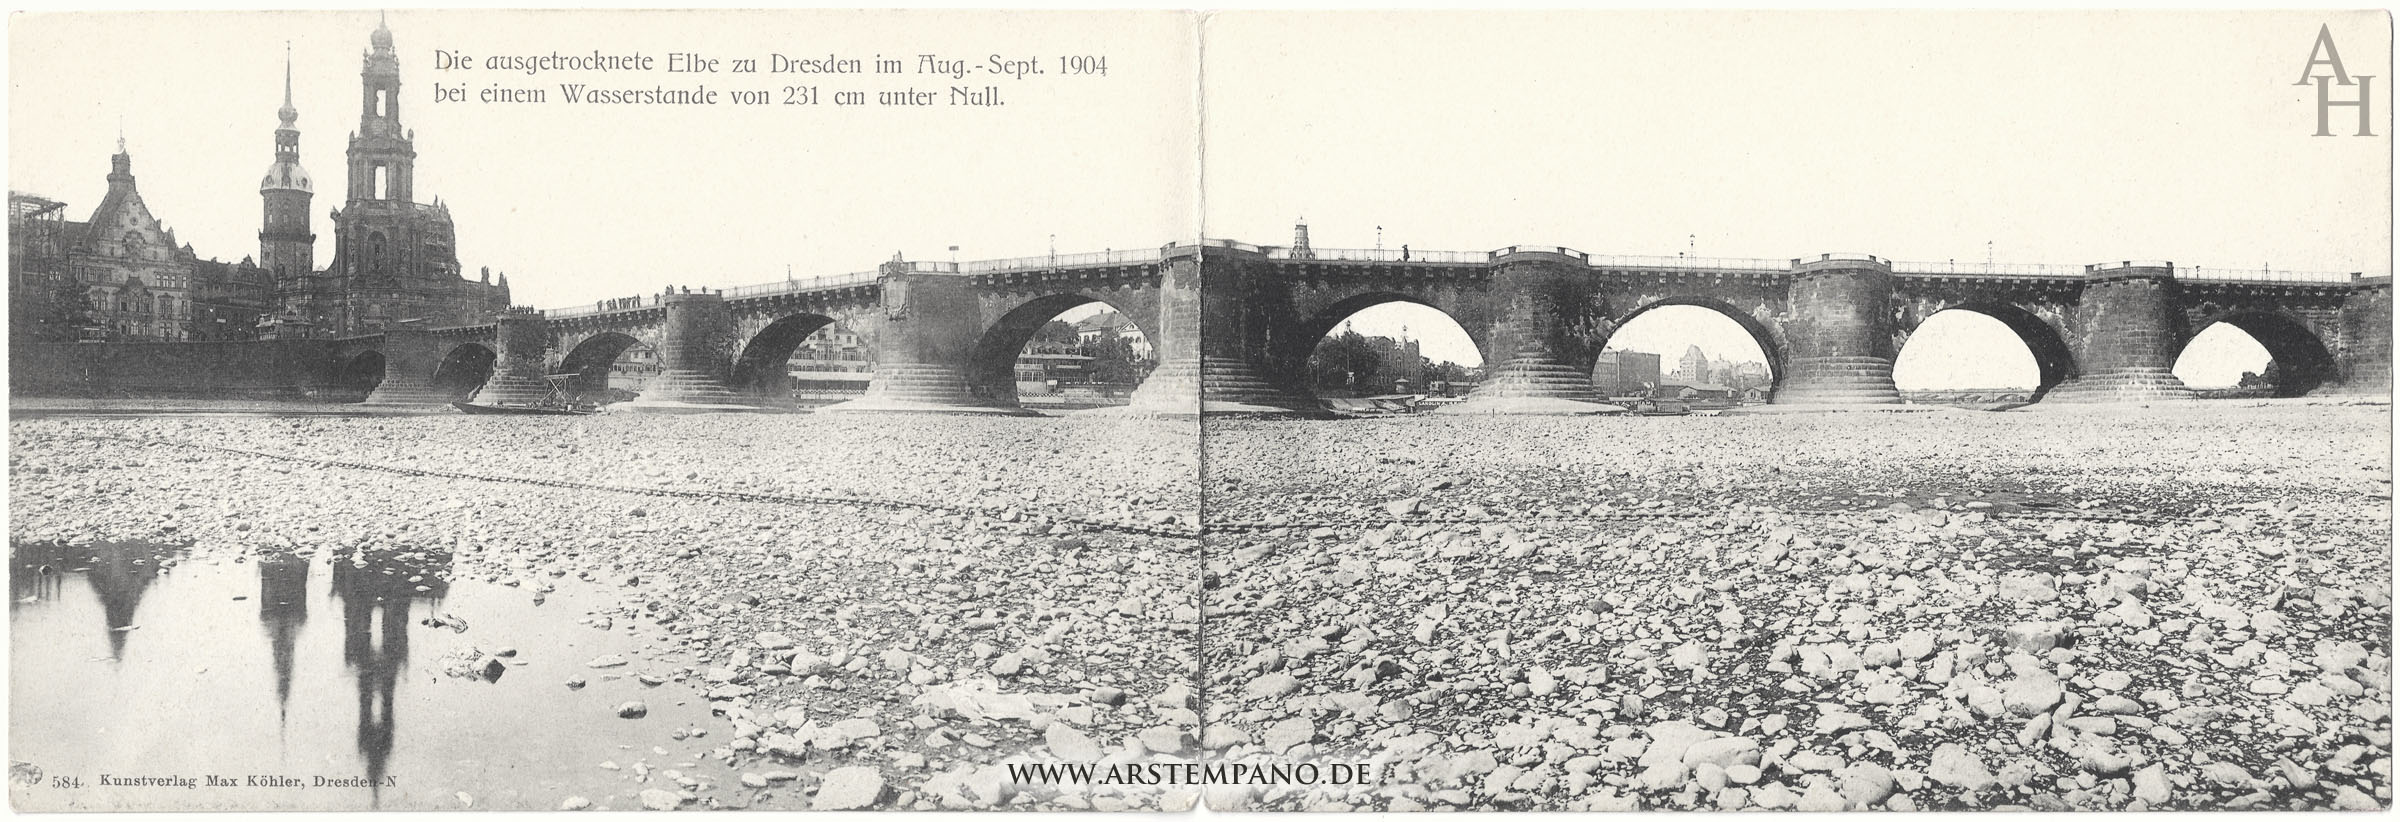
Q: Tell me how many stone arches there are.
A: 9